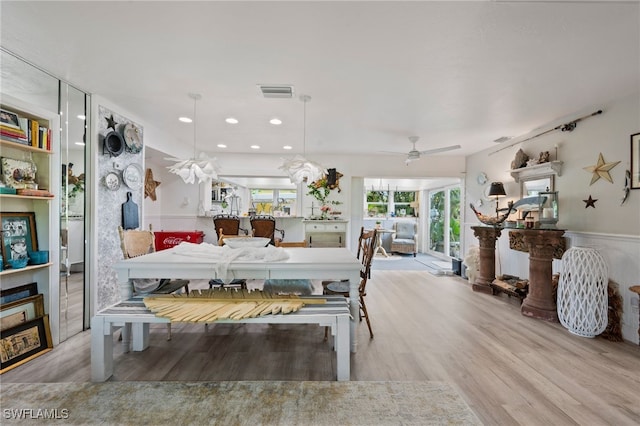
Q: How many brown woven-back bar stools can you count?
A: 2